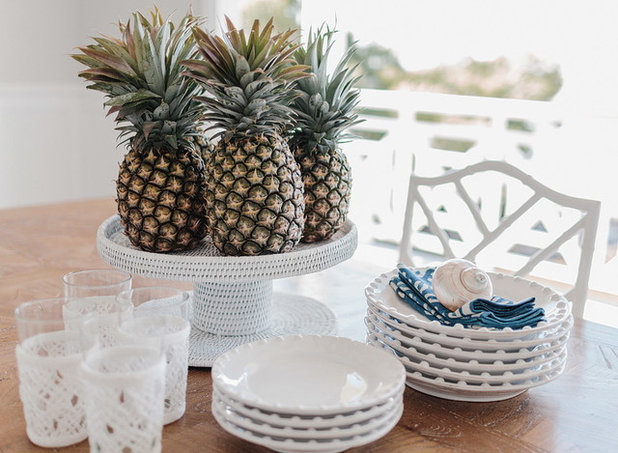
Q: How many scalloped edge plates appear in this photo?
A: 10